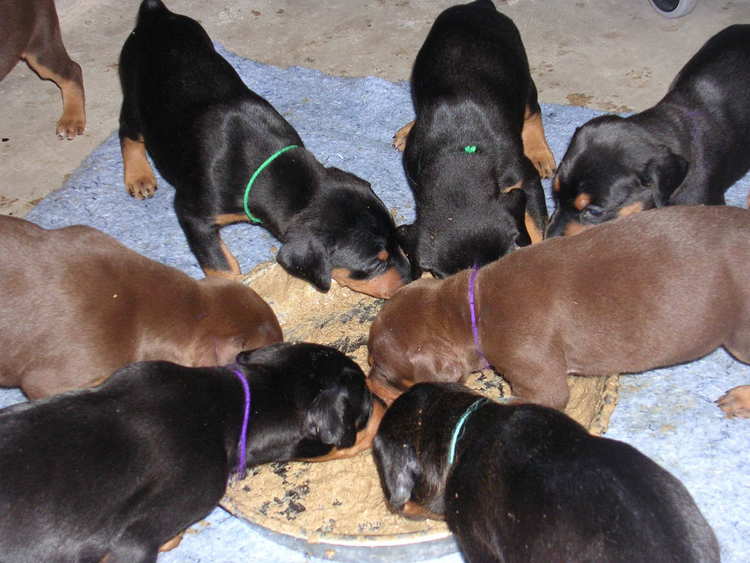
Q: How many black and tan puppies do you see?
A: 5